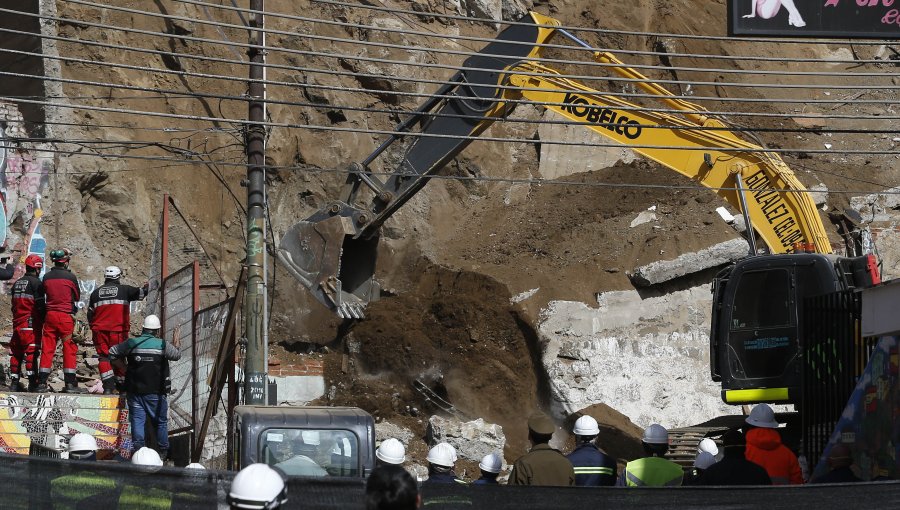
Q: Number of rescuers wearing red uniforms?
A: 3